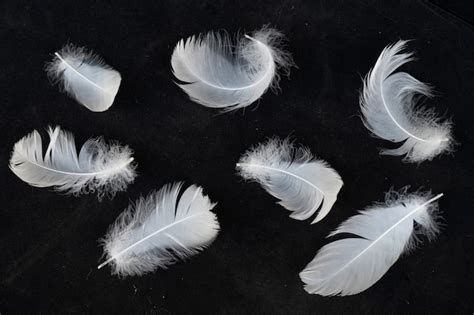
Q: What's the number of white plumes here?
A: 7